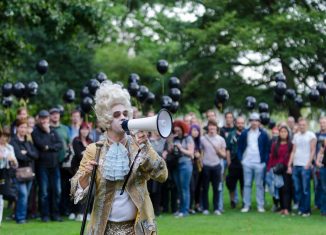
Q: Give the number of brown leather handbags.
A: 1